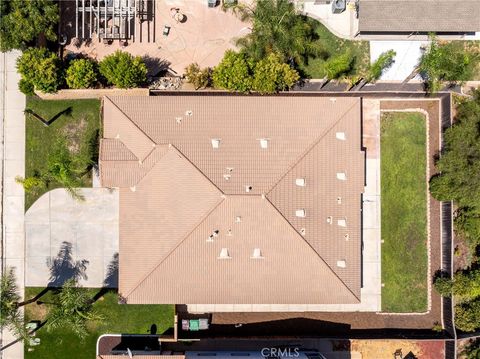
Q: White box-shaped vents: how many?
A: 10